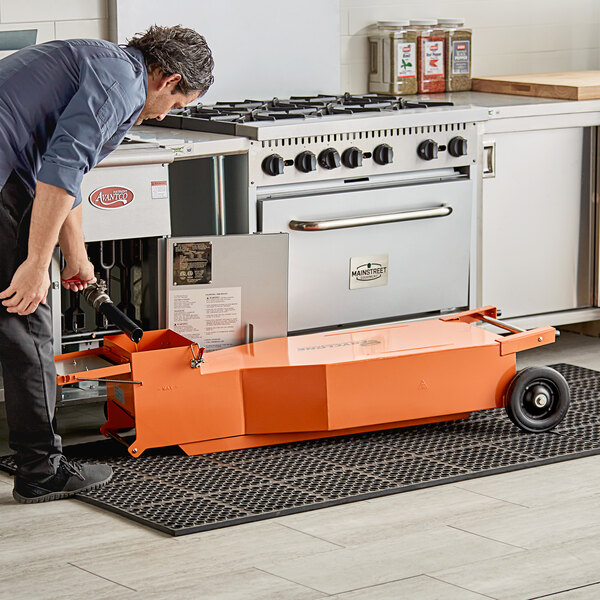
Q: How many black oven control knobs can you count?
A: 7